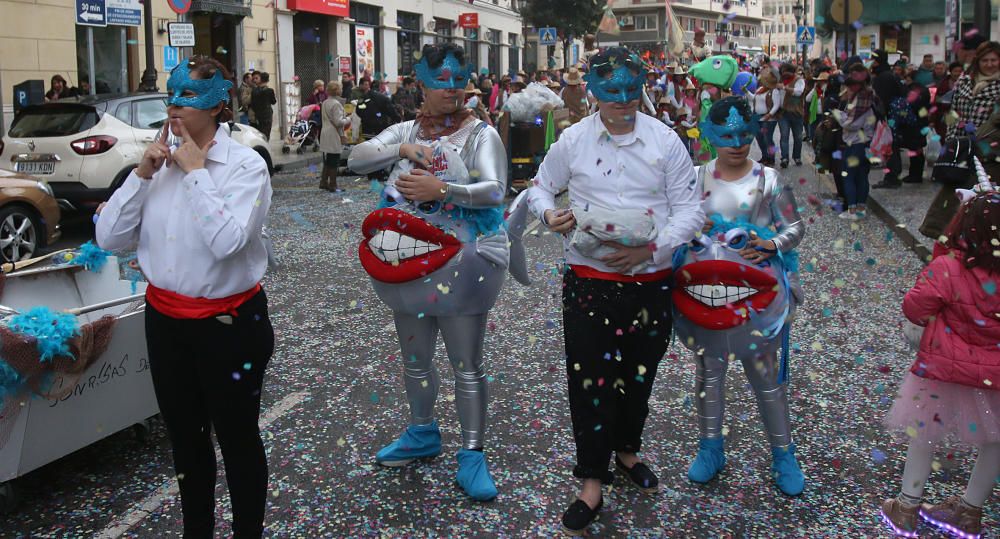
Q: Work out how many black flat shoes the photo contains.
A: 2